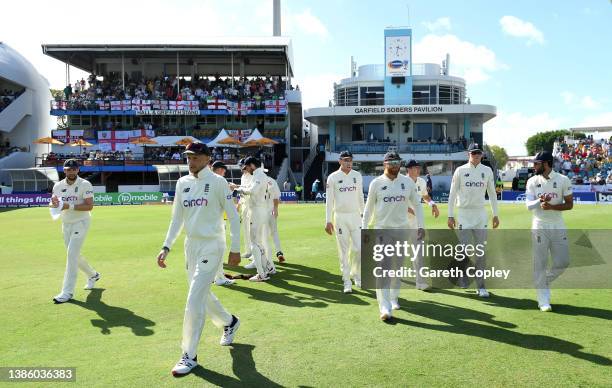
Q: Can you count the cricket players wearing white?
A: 11